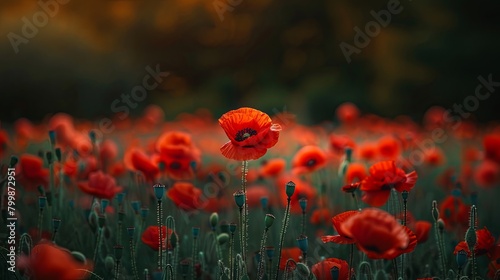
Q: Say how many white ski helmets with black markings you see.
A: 0